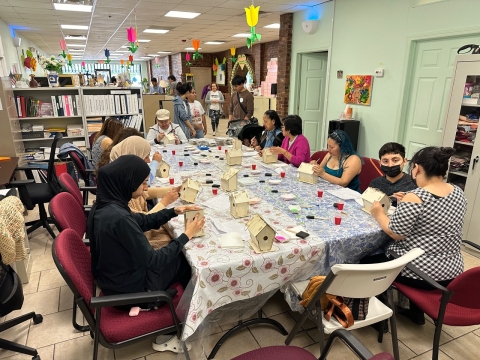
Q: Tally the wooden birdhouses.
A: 12